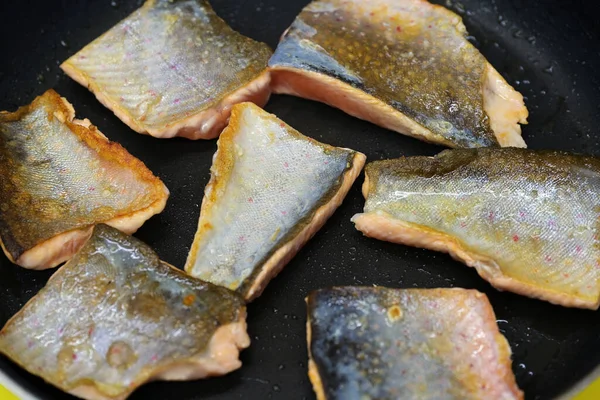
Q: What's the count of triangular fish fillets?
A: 1